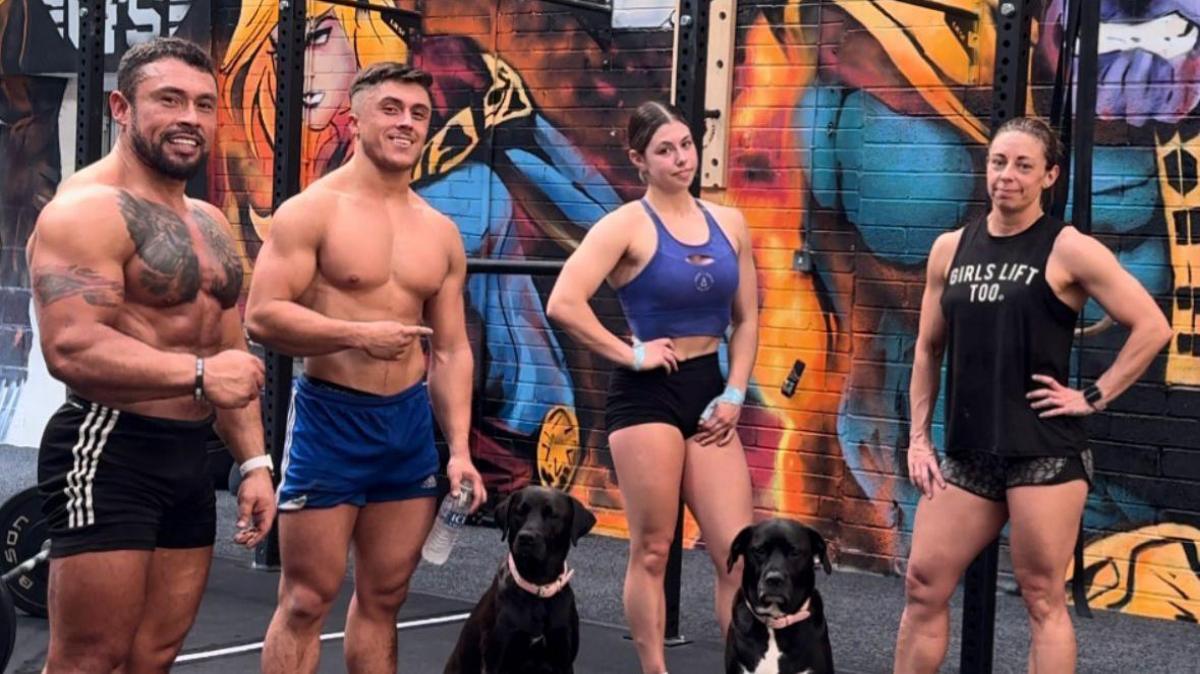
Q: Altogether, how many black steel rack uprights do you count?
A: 4